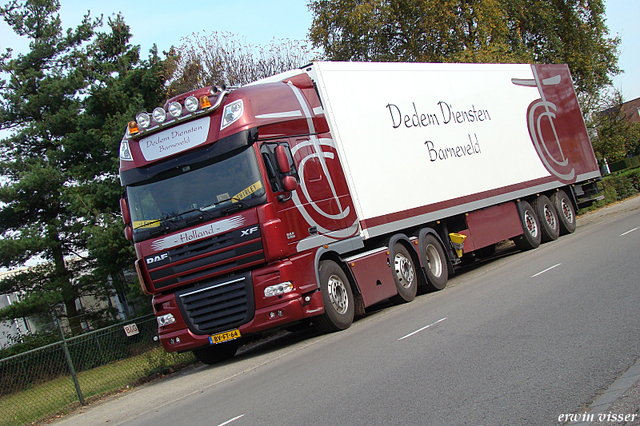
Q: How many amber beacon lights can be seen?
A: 2